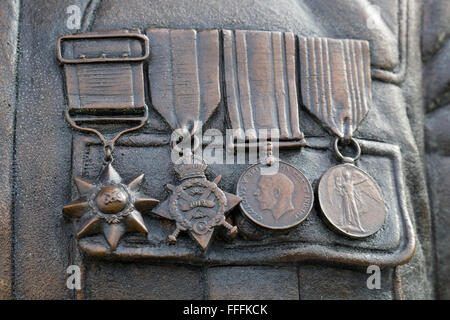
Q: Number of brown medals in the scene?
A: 4